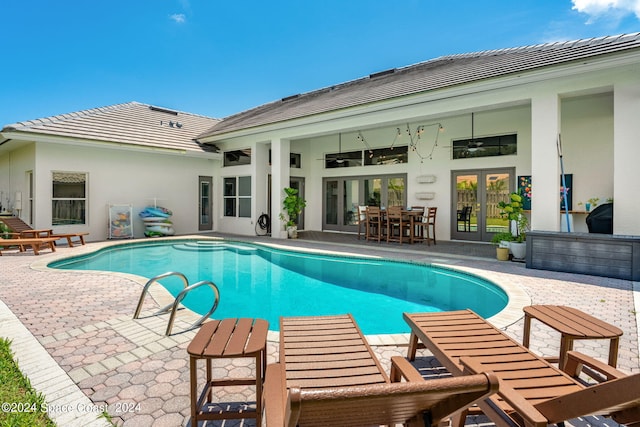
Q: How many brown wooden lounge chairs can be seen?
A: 4